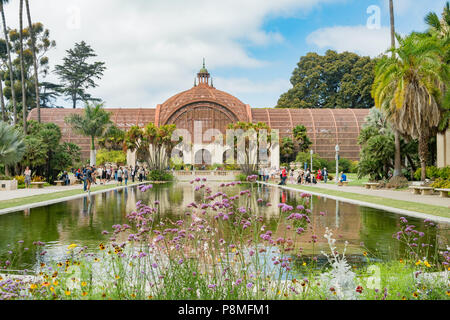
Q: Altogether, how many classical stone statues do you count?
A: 0